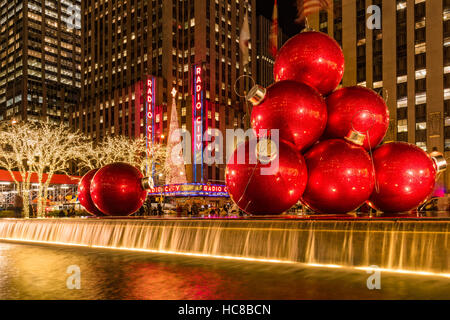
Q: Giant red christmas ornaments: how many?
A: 8